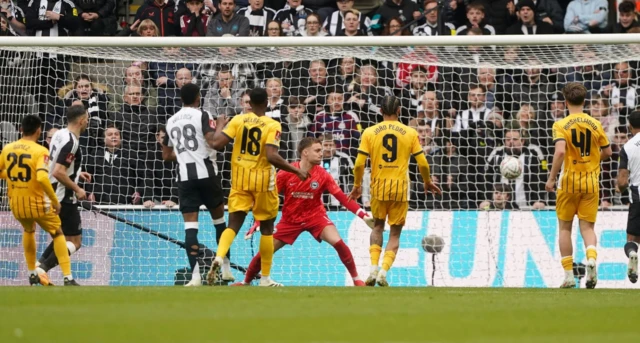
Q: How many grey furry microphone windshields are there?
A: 1